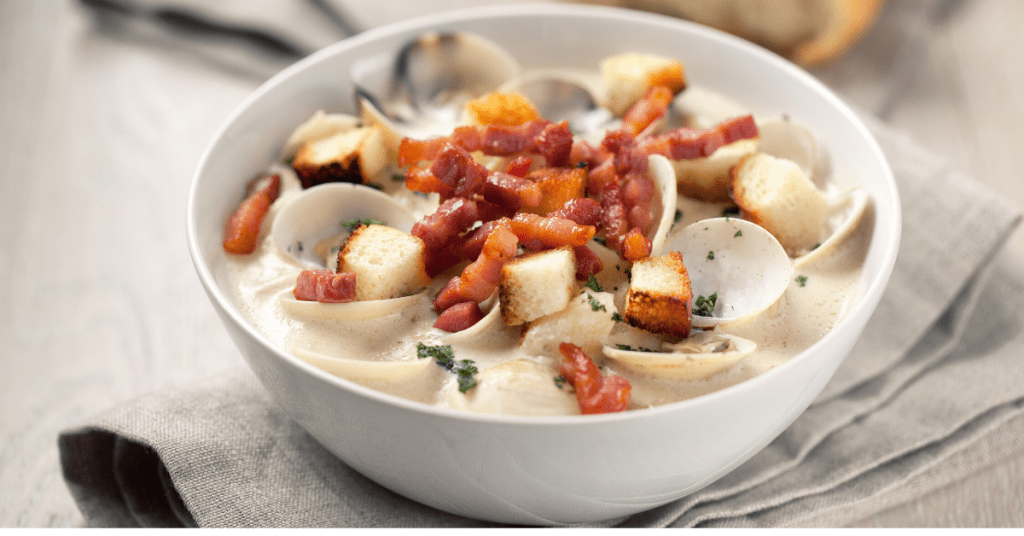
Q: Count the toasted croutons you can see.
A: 9